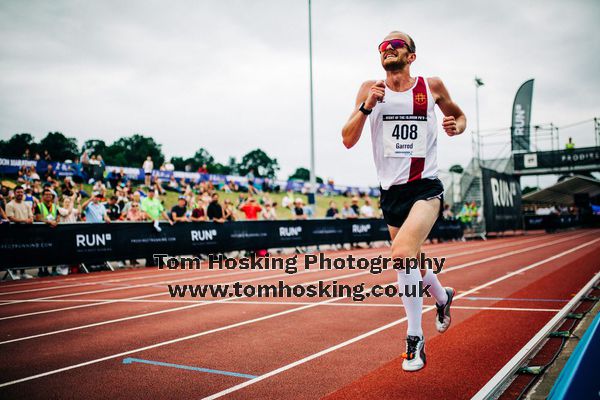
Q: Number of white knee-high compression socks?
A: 2